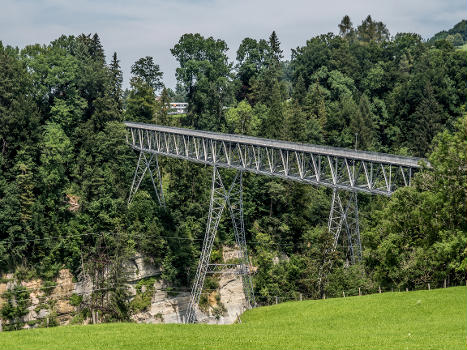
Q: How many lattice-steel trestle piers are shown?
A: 3